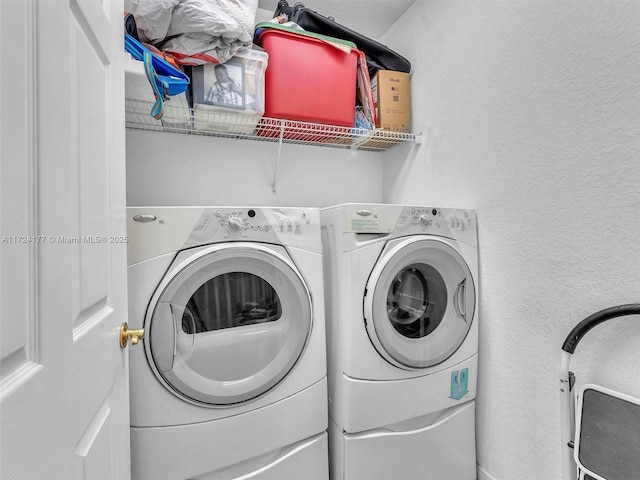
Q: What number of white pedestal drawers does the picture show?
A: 2